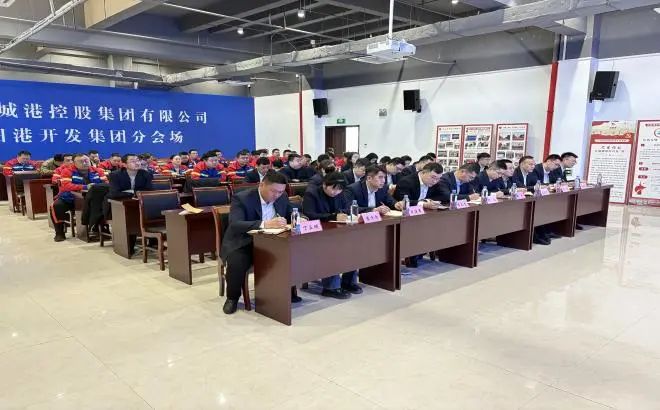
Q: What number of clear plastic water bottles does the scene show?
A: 10